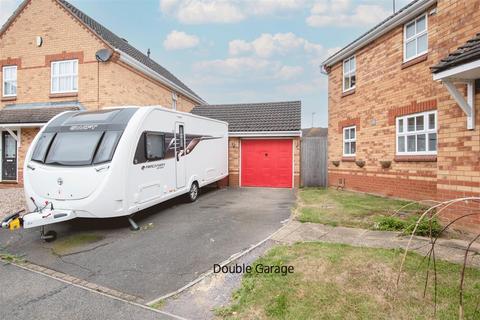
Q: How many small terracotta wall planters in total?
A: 3